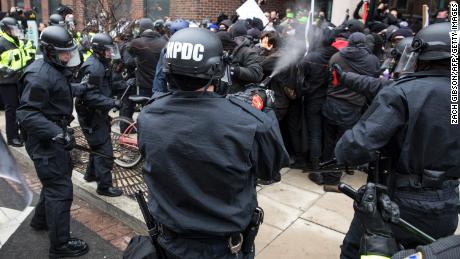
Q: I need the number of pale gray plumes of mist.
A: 1